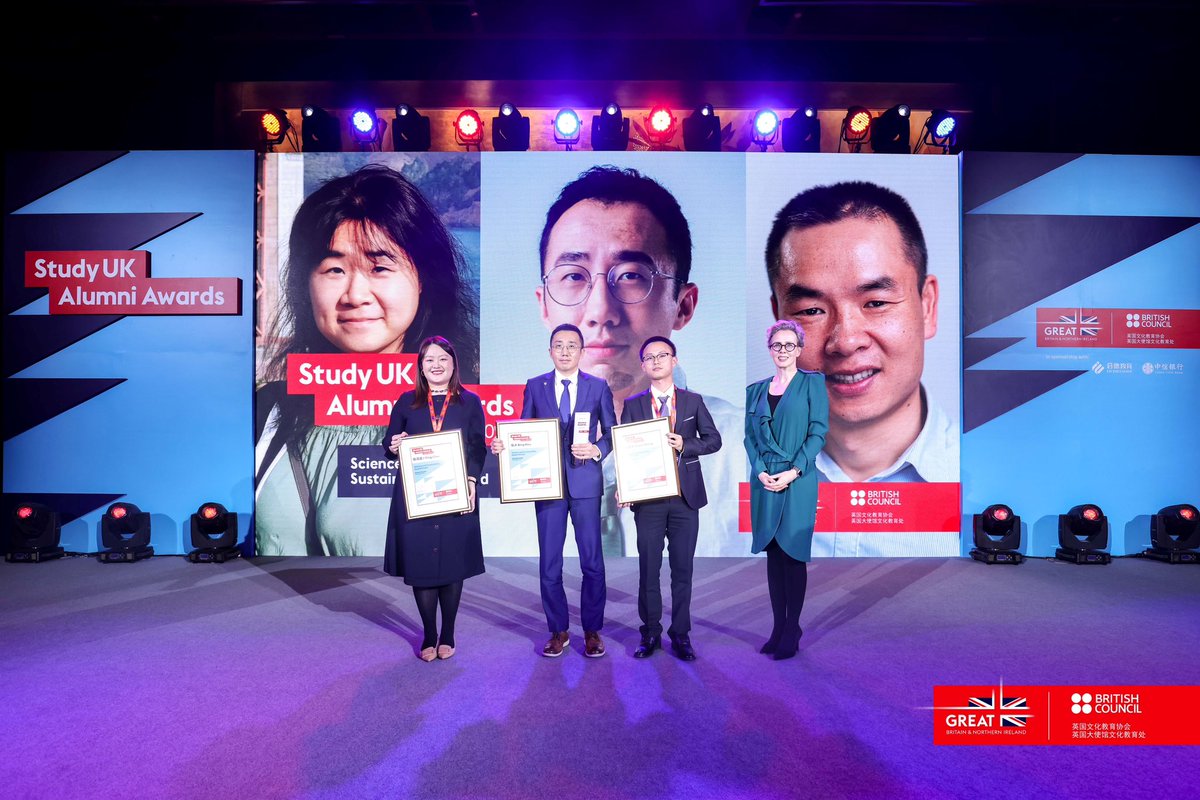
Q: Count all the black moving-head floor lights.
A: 6